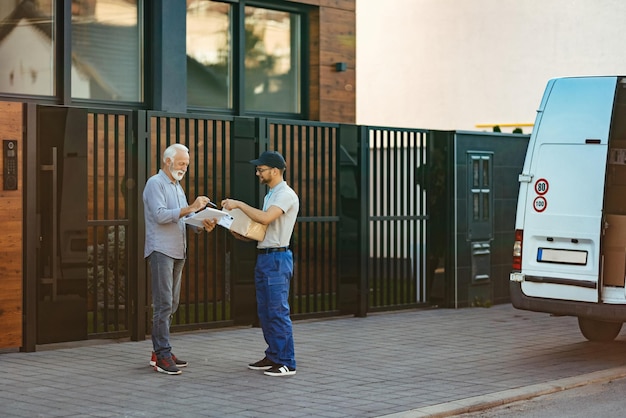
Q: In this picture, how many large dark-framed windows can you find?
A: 4